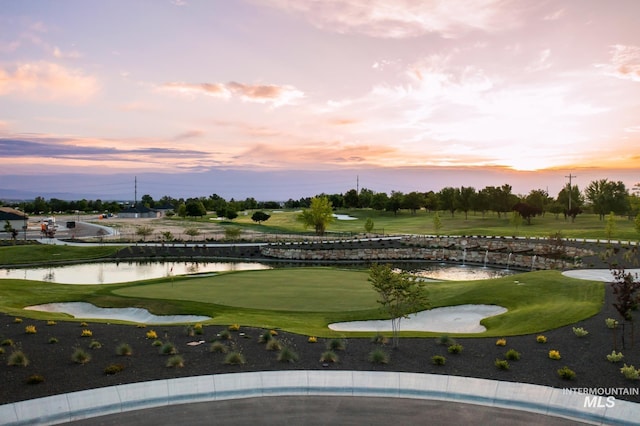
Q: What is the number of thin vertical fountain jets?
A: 5